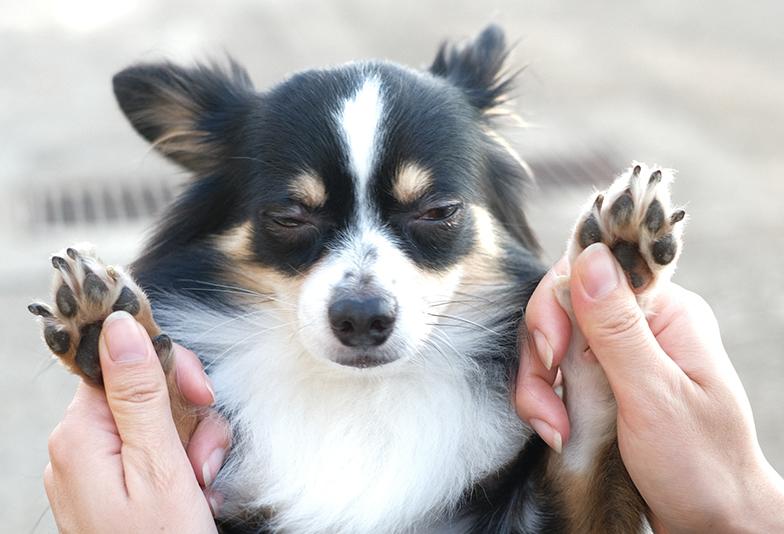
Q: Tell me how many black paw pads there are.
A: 10